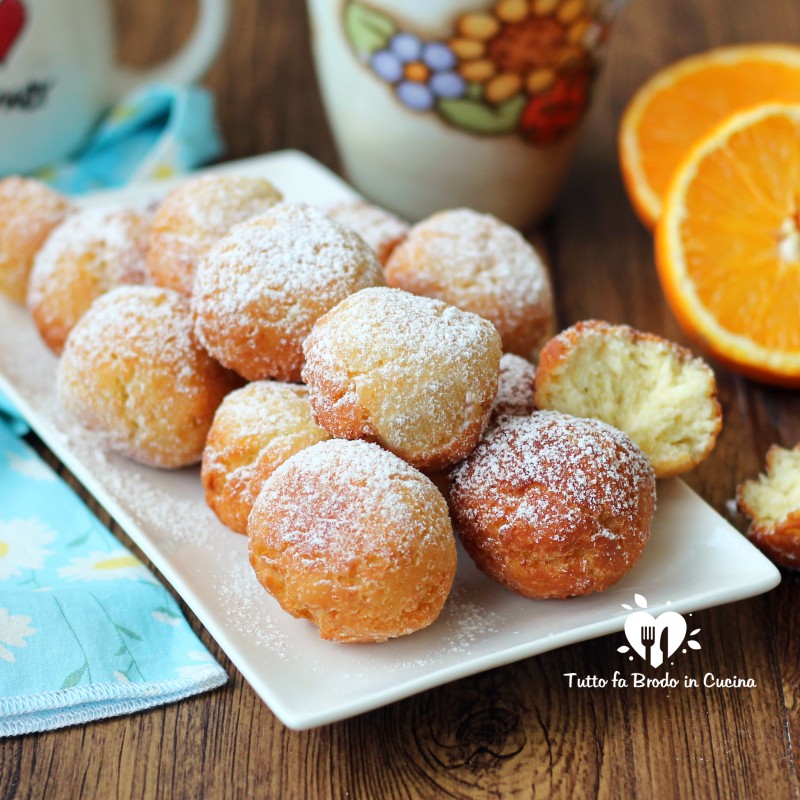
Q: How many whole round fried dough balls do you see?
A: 12